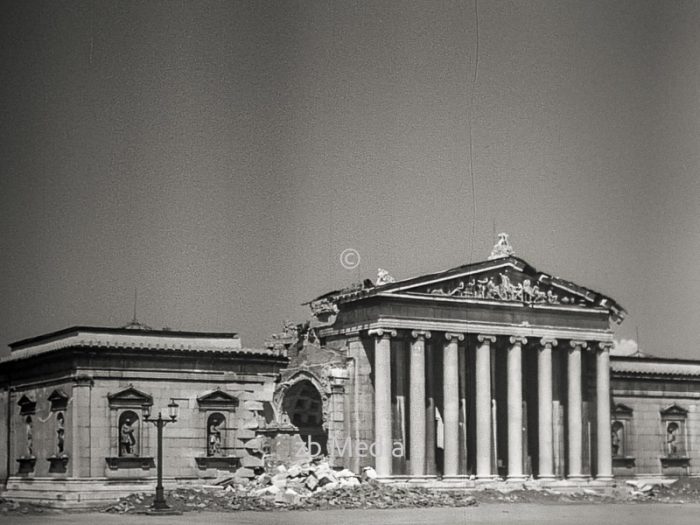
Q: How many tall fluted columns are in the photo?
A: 8